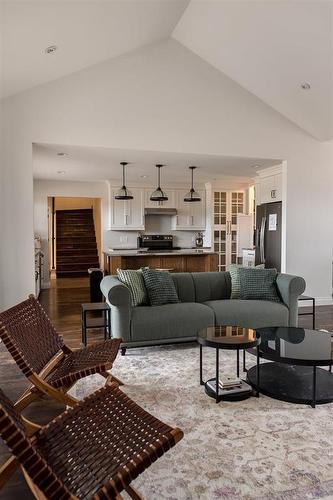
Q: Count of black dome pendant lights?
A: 3